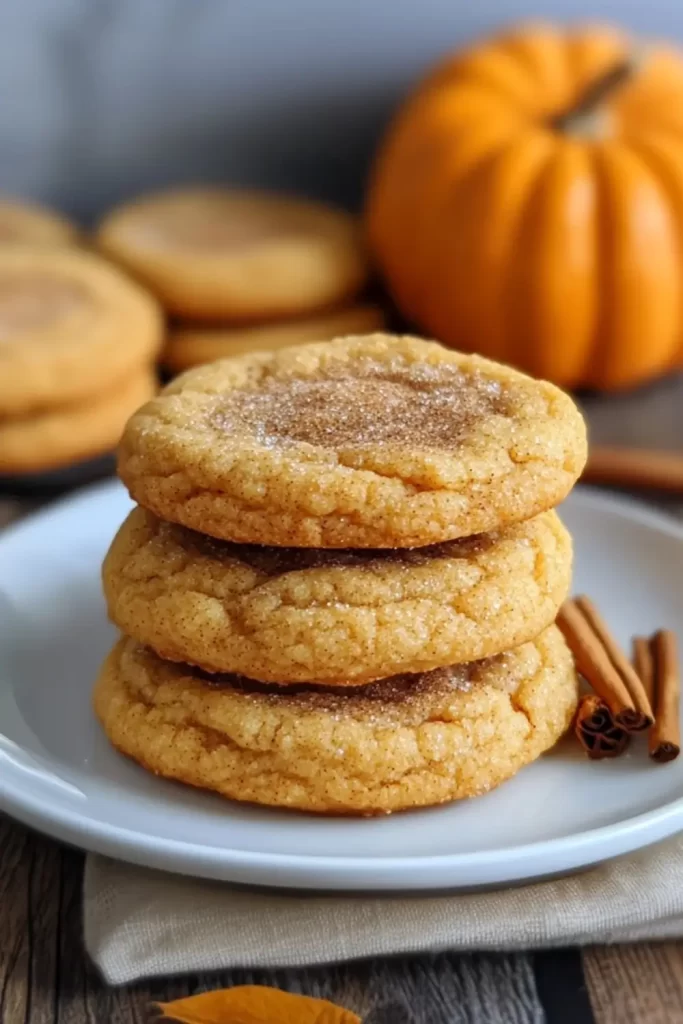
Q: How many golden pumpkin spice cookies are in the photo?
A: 8